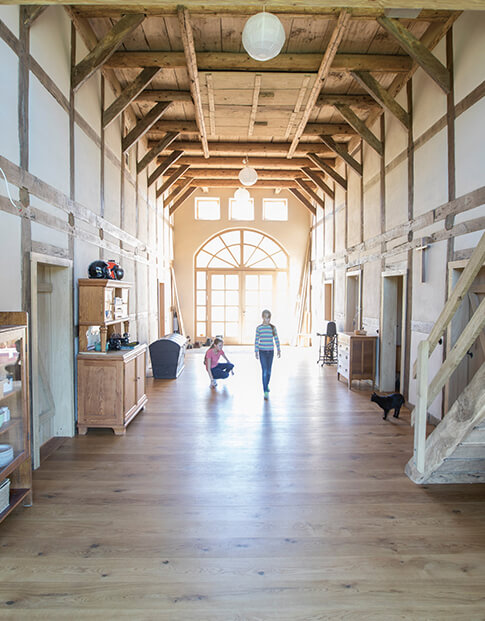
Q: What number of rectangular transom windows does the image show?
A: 3